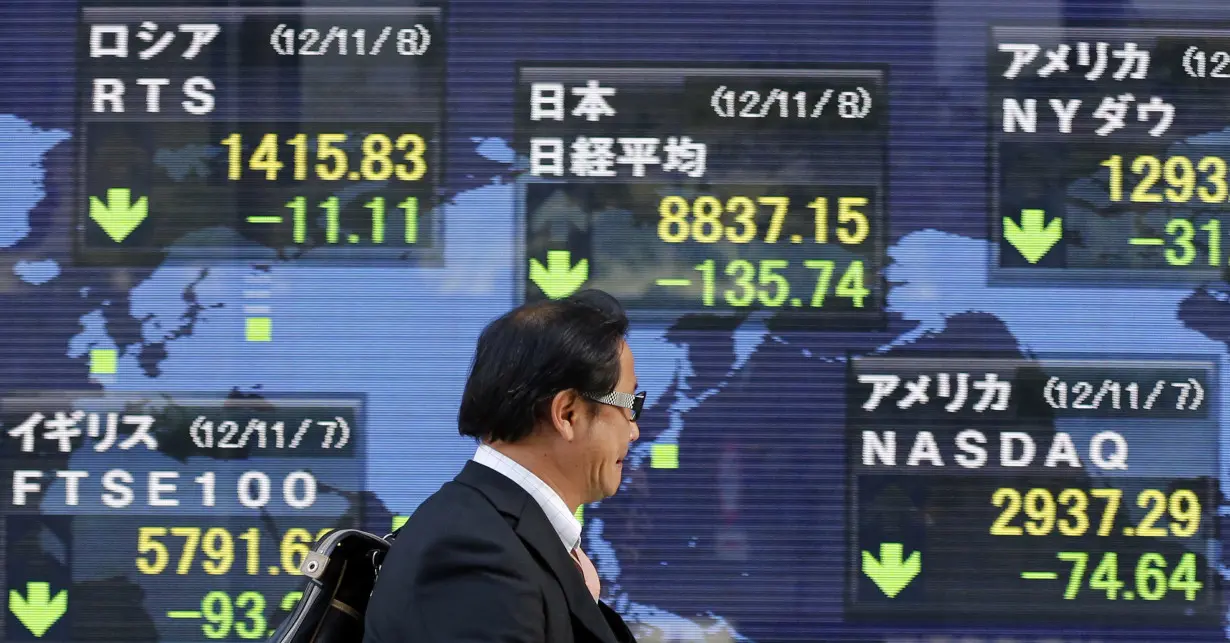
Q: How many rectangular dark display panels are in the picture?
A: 5